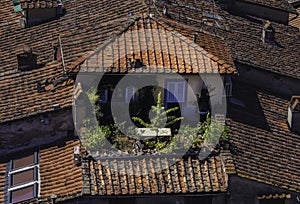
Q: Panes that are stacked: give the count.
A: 3